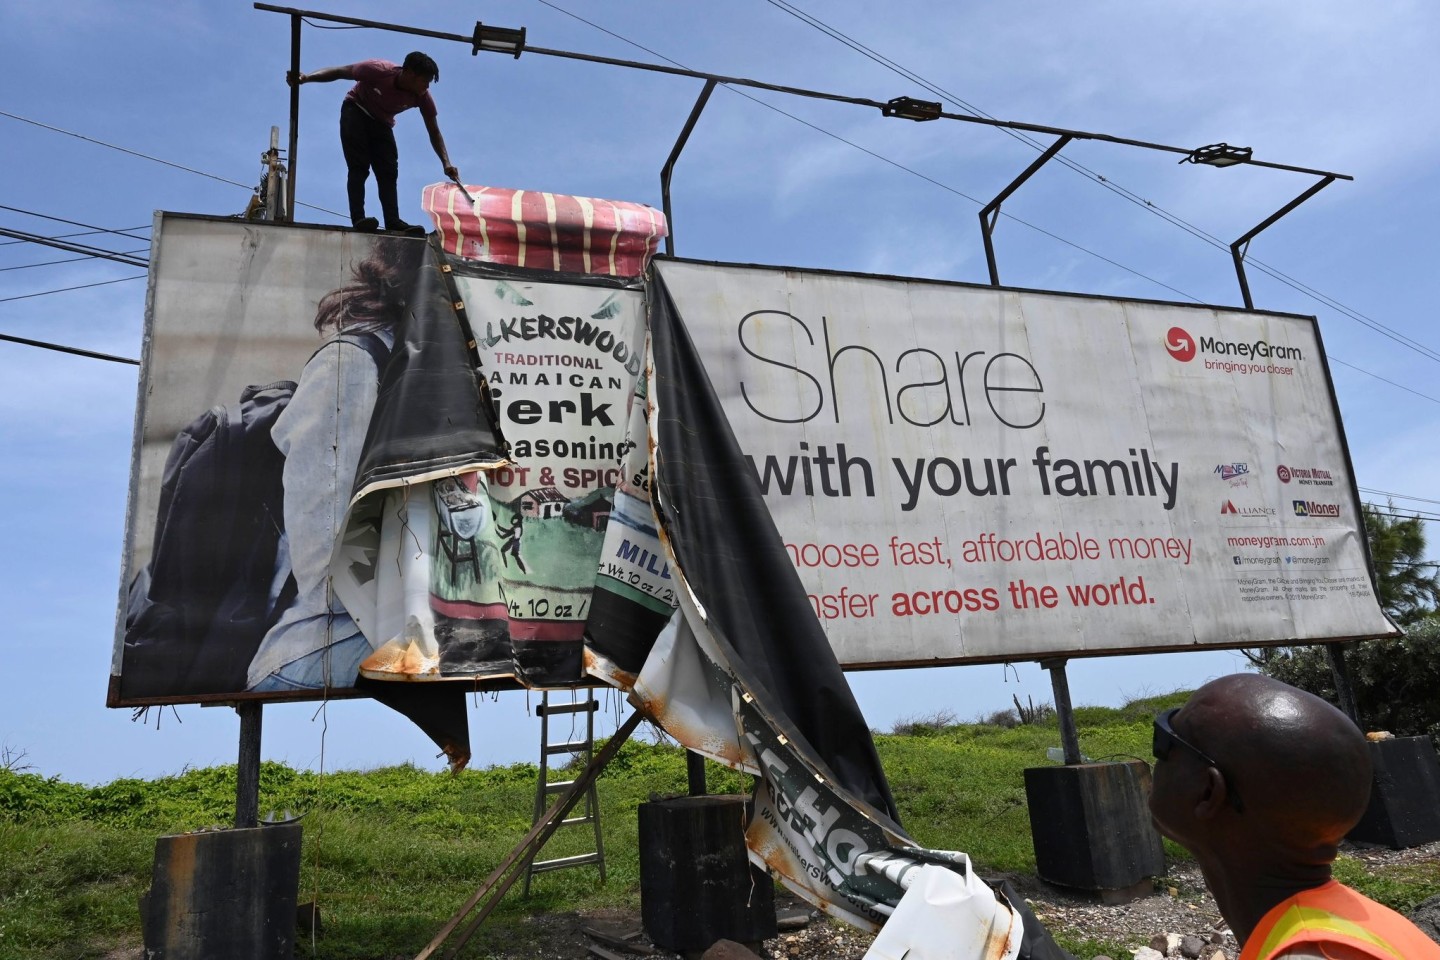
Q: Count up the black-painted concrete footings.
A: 4